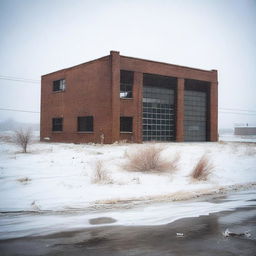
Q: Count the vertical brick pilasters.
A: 4